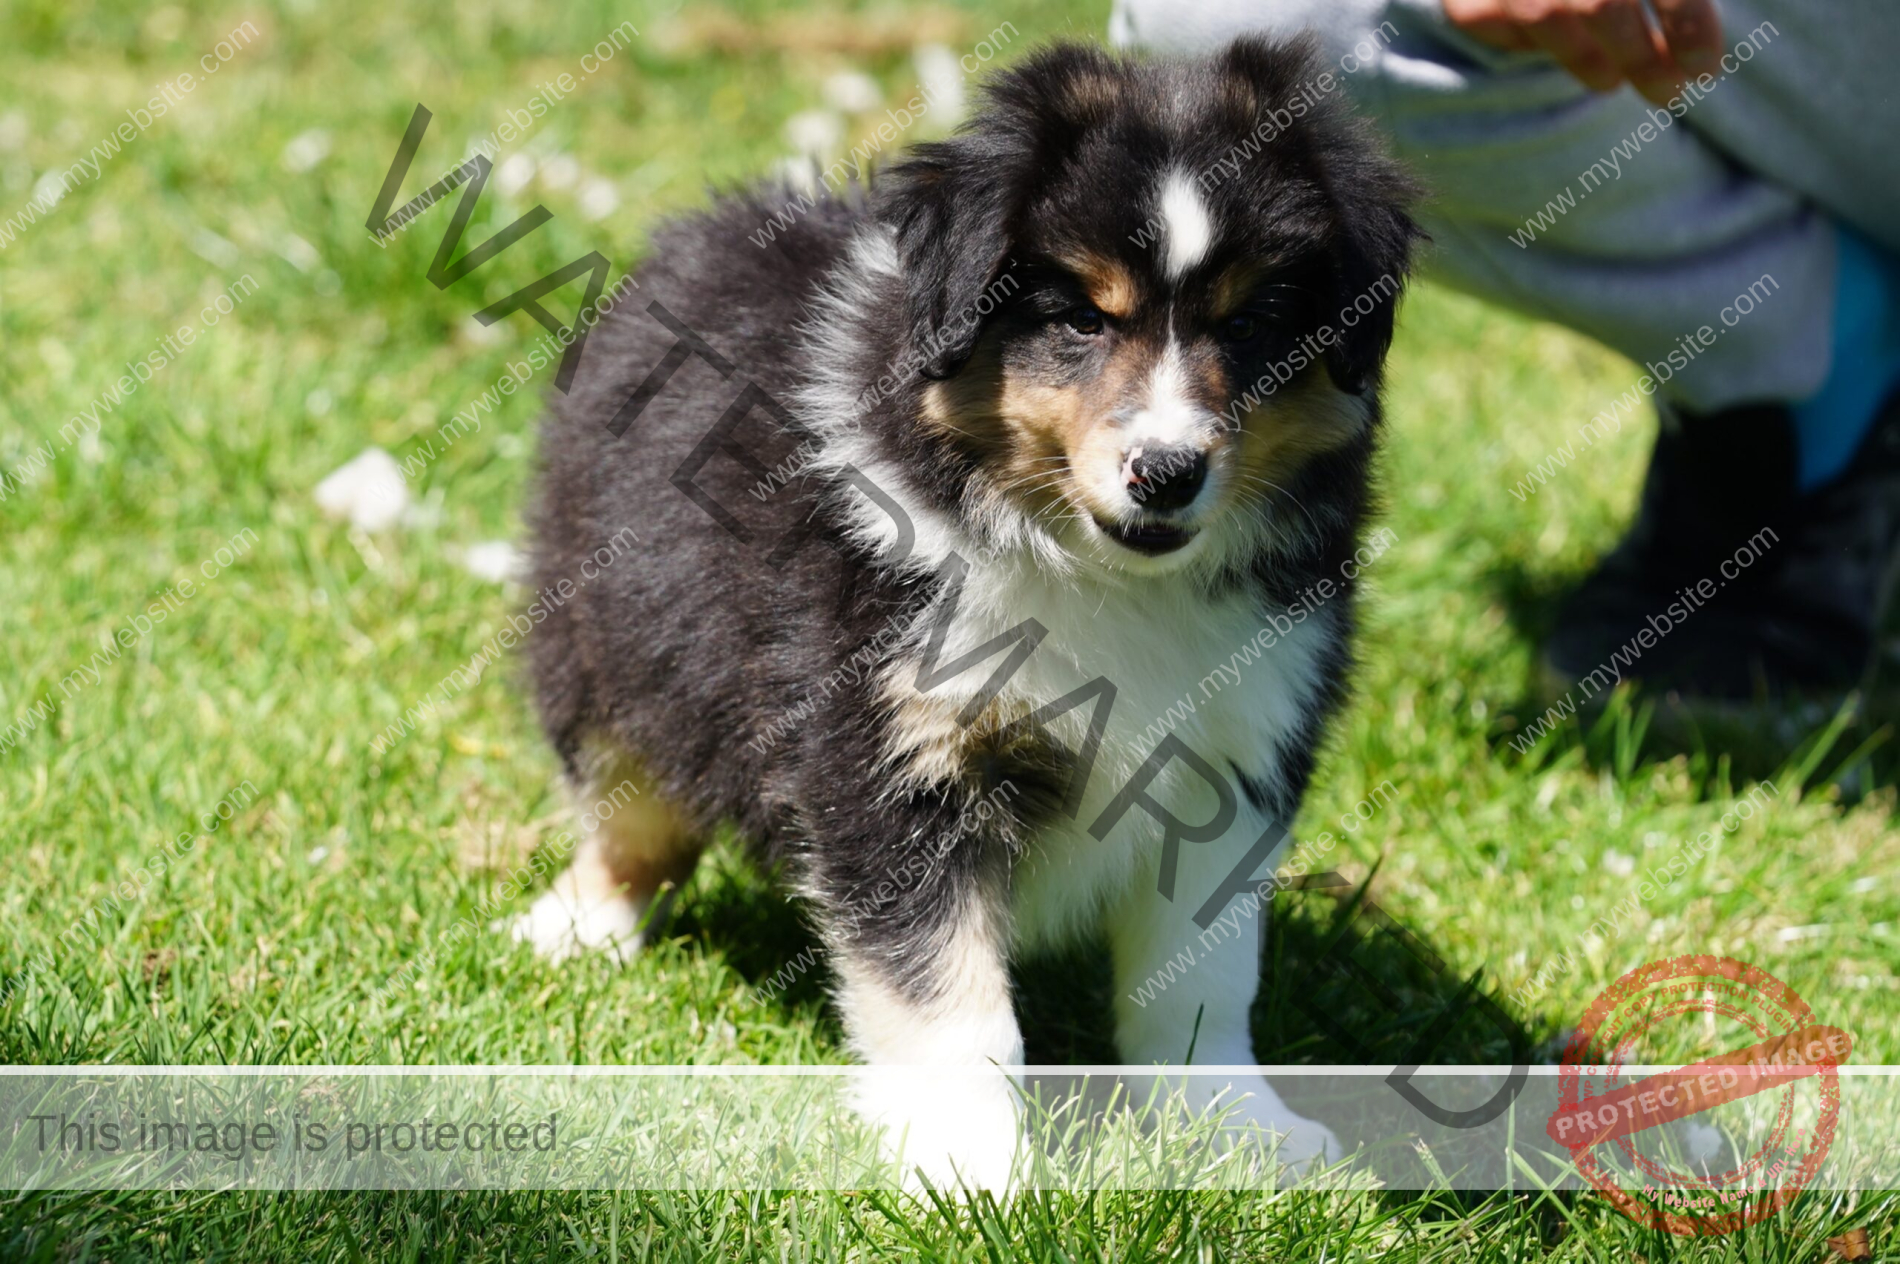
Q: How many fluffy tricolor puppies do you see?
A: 1